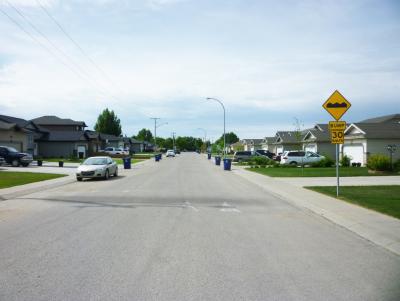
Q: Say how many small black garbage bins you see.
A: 2